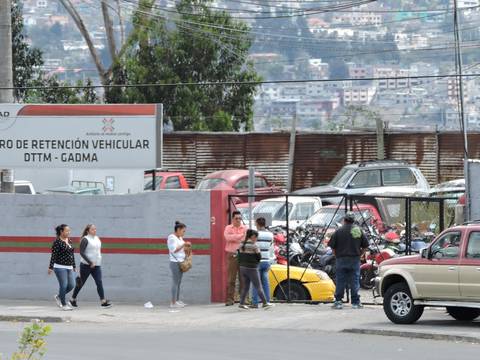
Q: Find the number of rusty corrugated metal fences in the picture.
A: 1